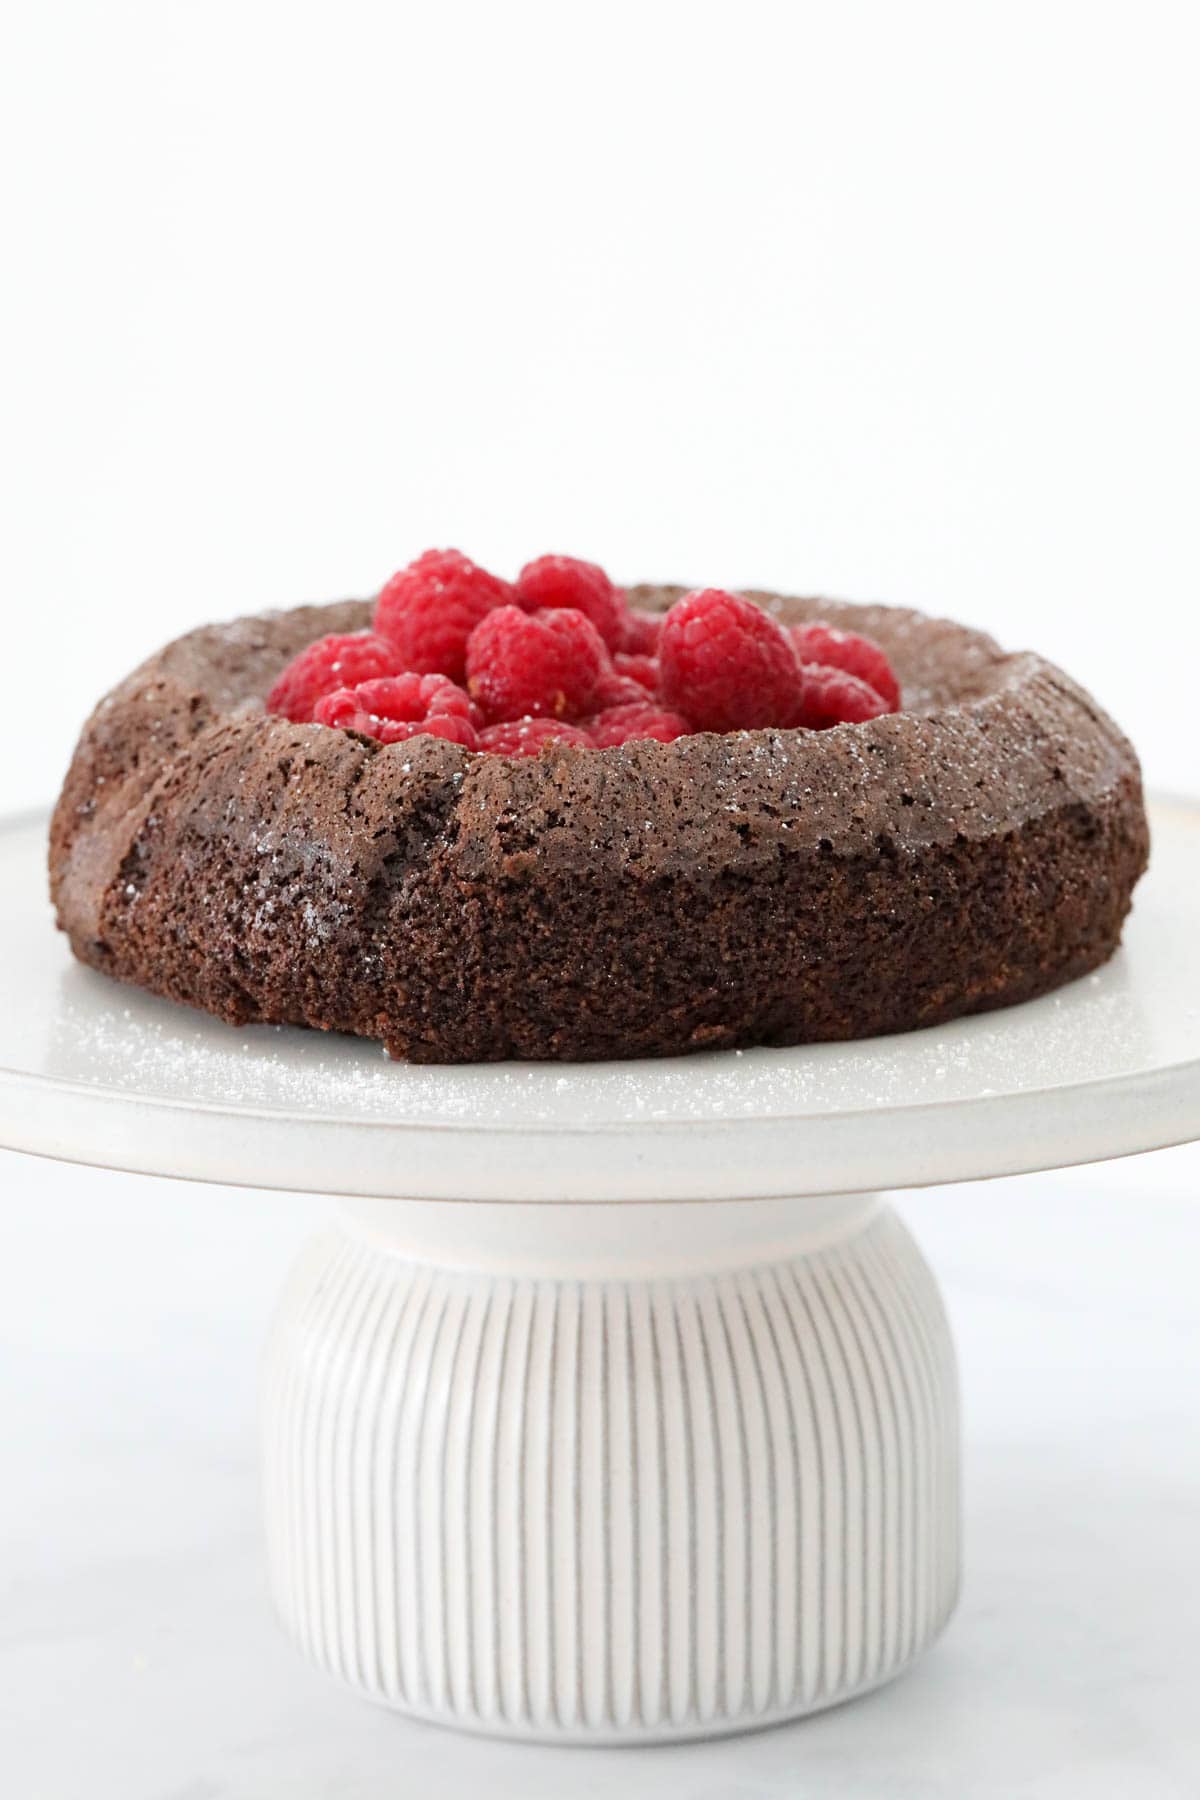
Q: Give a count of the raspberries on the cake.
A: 13